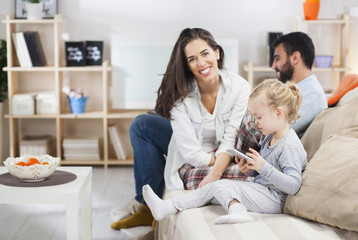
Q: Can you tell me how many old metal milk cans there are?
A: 0